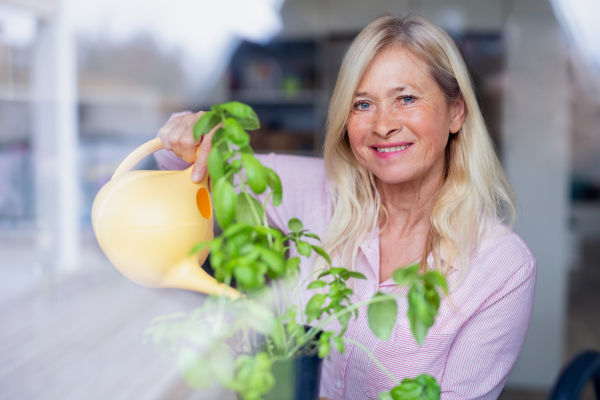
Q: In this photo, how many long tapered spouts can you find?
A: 1